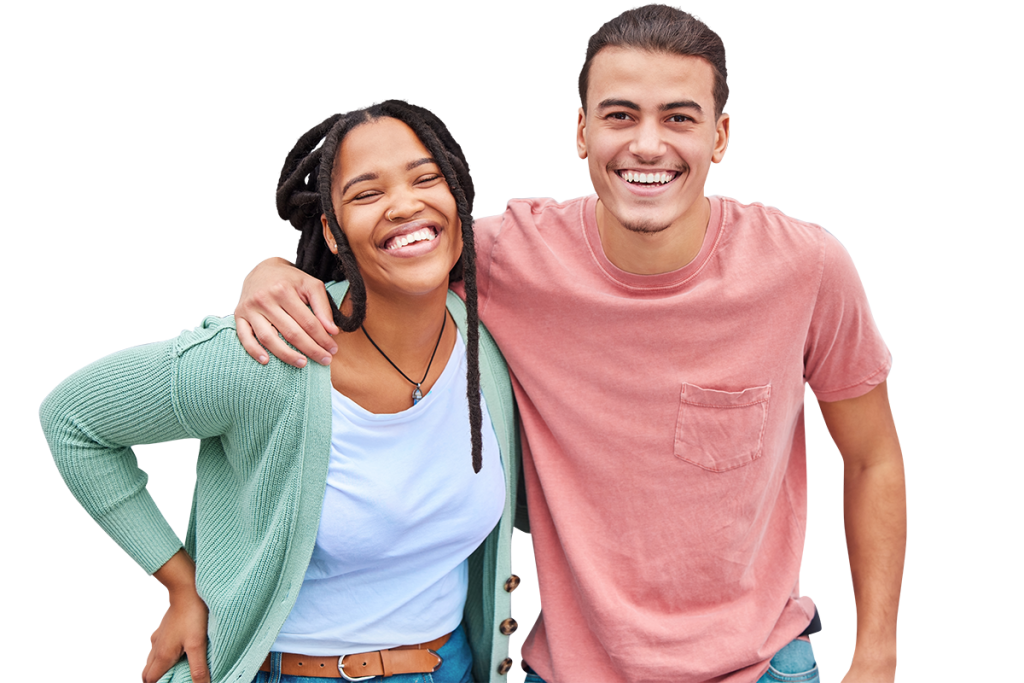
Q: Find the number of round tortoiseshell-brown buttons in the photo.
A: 3